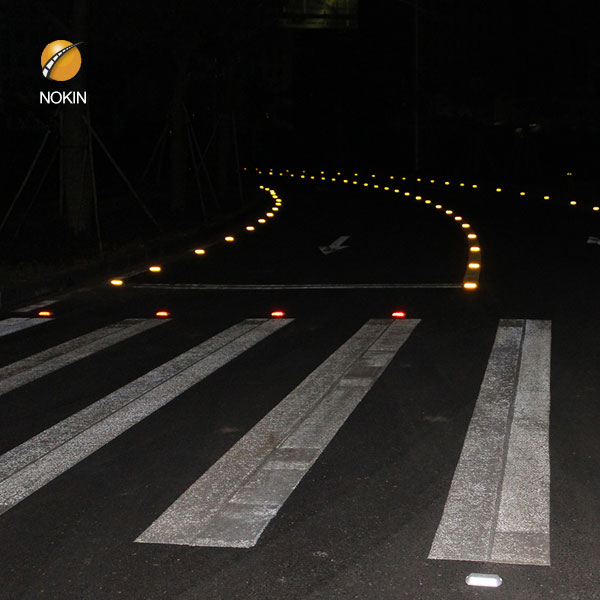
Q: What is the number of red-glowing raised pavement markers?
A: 4